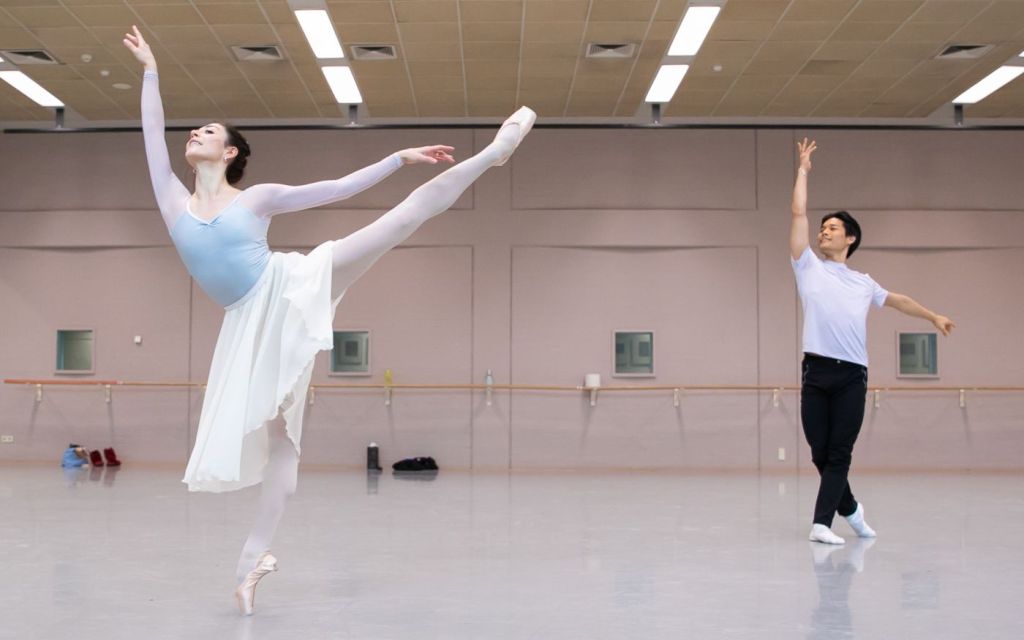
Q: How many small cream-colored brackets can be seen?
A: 10